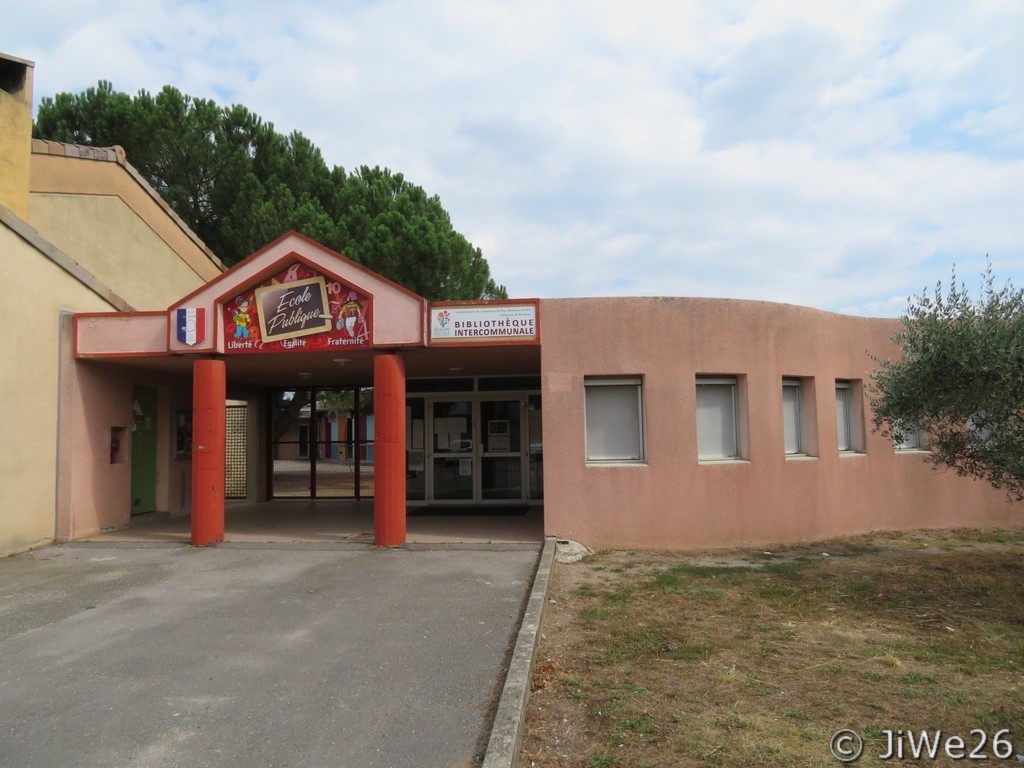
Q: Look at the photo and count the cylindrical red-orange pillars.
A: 2